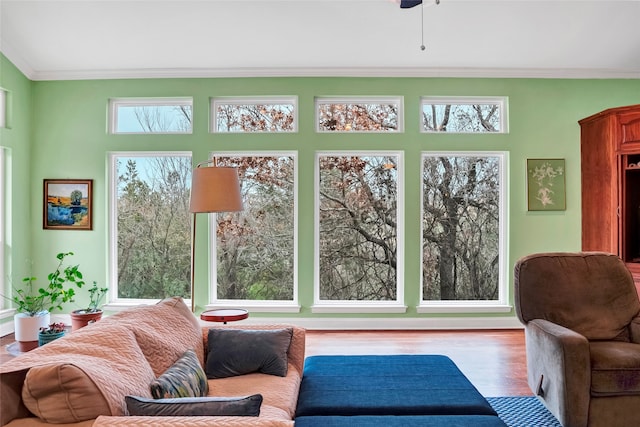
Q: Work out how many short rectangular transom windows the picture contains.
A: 4